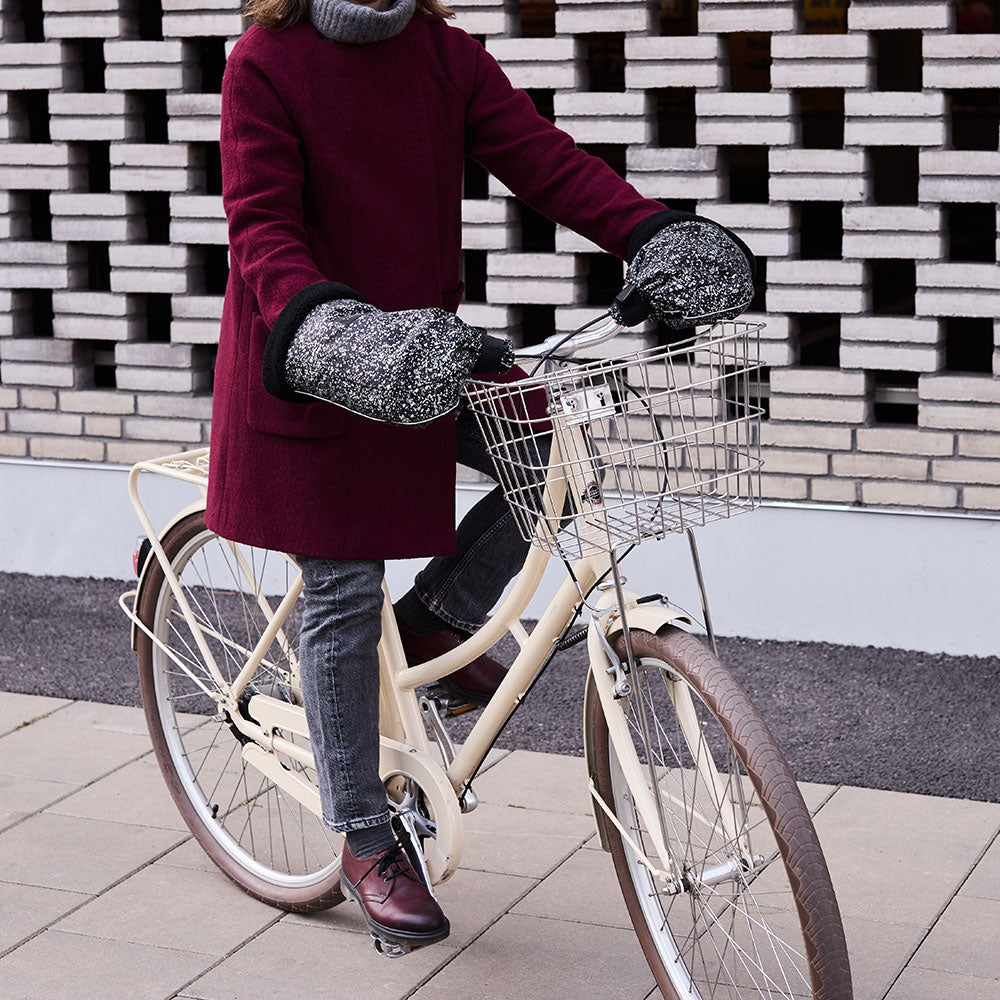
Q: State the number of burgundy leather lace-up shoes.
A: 2